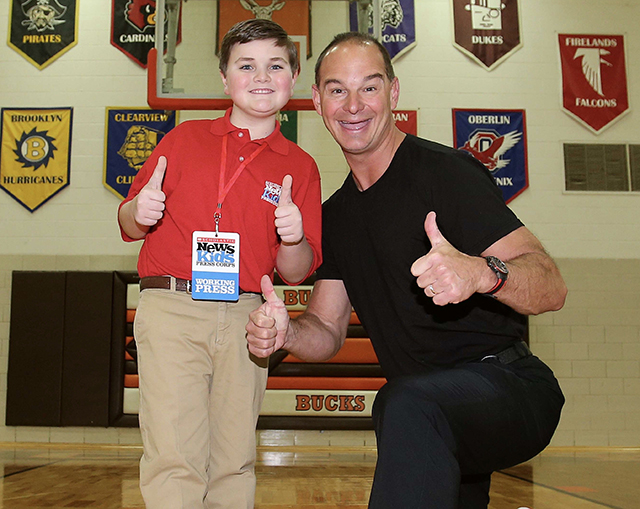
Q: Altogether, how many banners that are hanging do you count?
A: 11